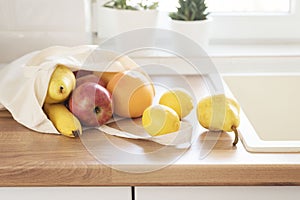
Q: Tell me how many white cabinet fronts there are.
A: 2